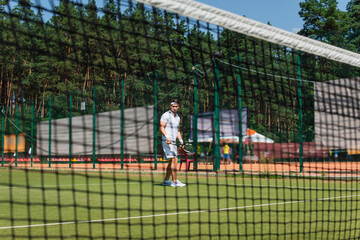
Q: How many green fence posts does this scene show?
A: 12